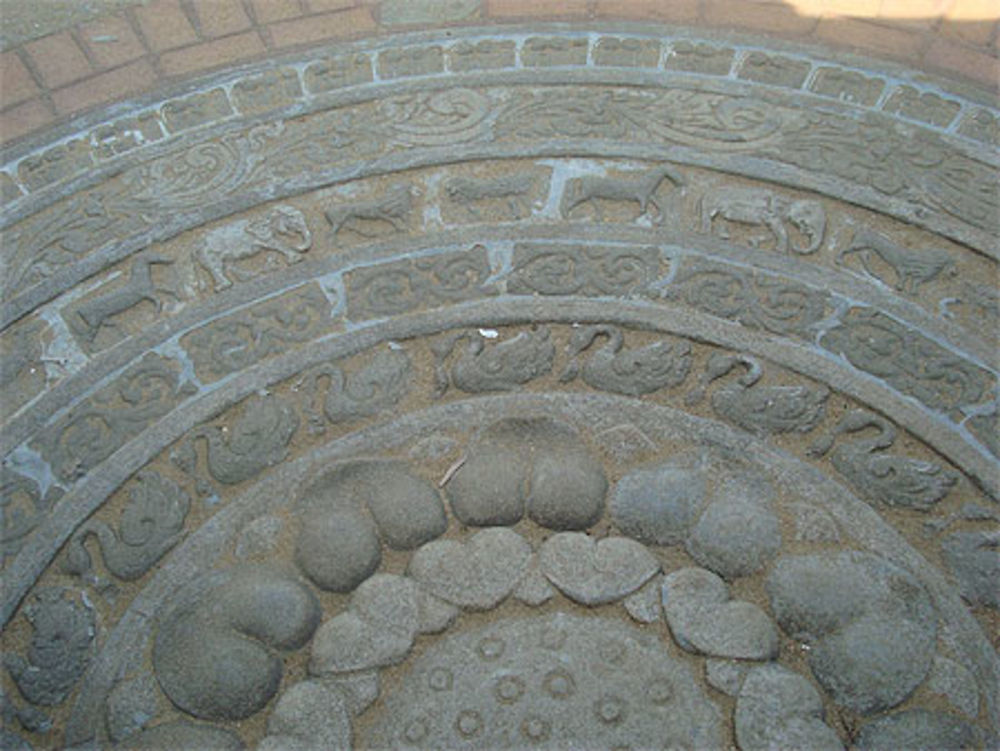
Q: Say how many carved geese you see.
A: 9